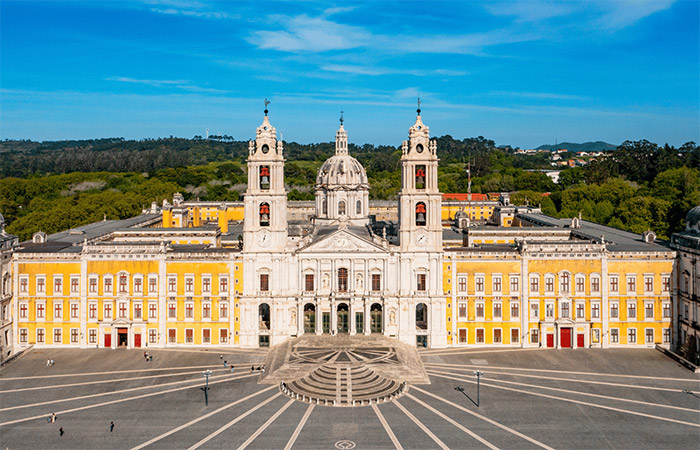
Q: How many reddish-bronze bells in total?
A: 4